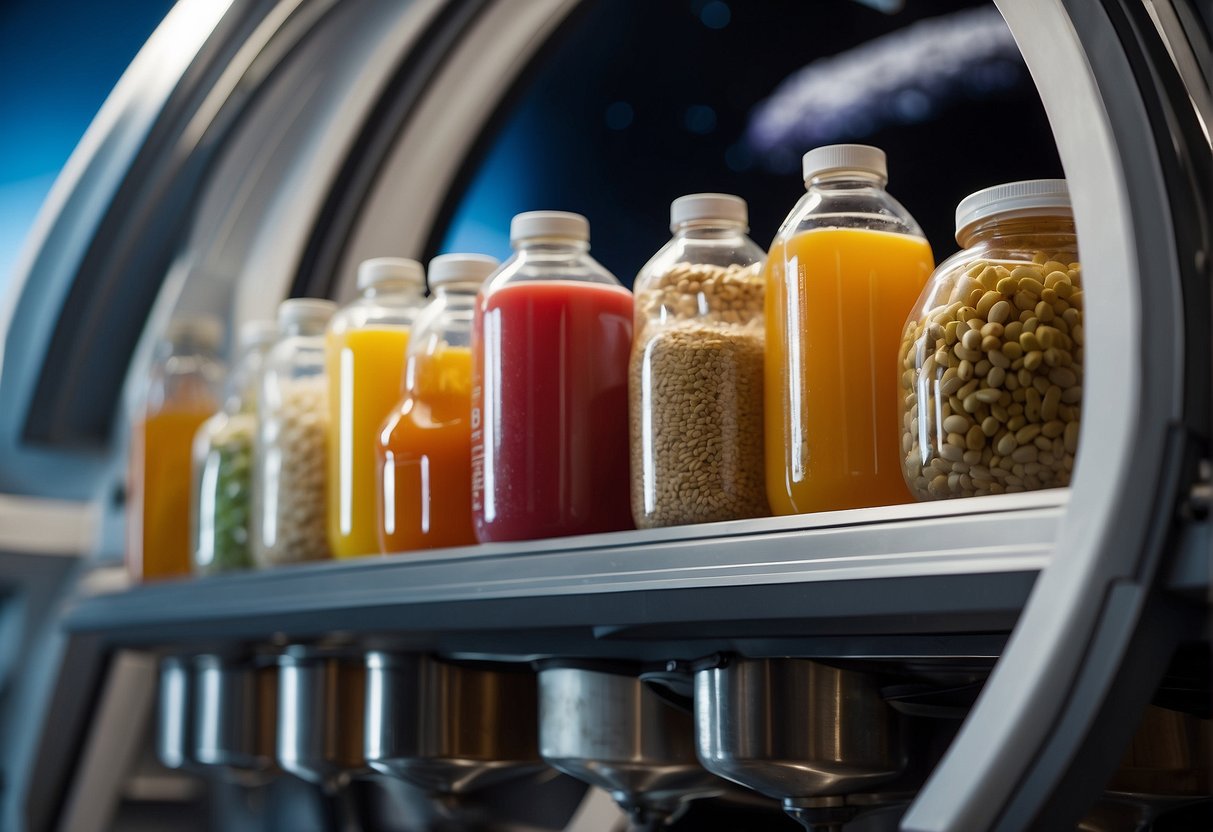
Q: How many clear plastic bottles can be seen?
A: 9